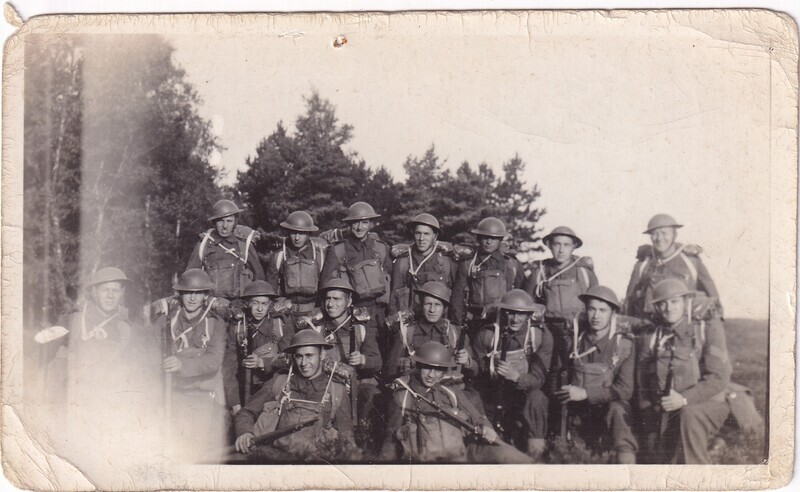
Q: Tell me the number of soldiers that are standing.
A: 7